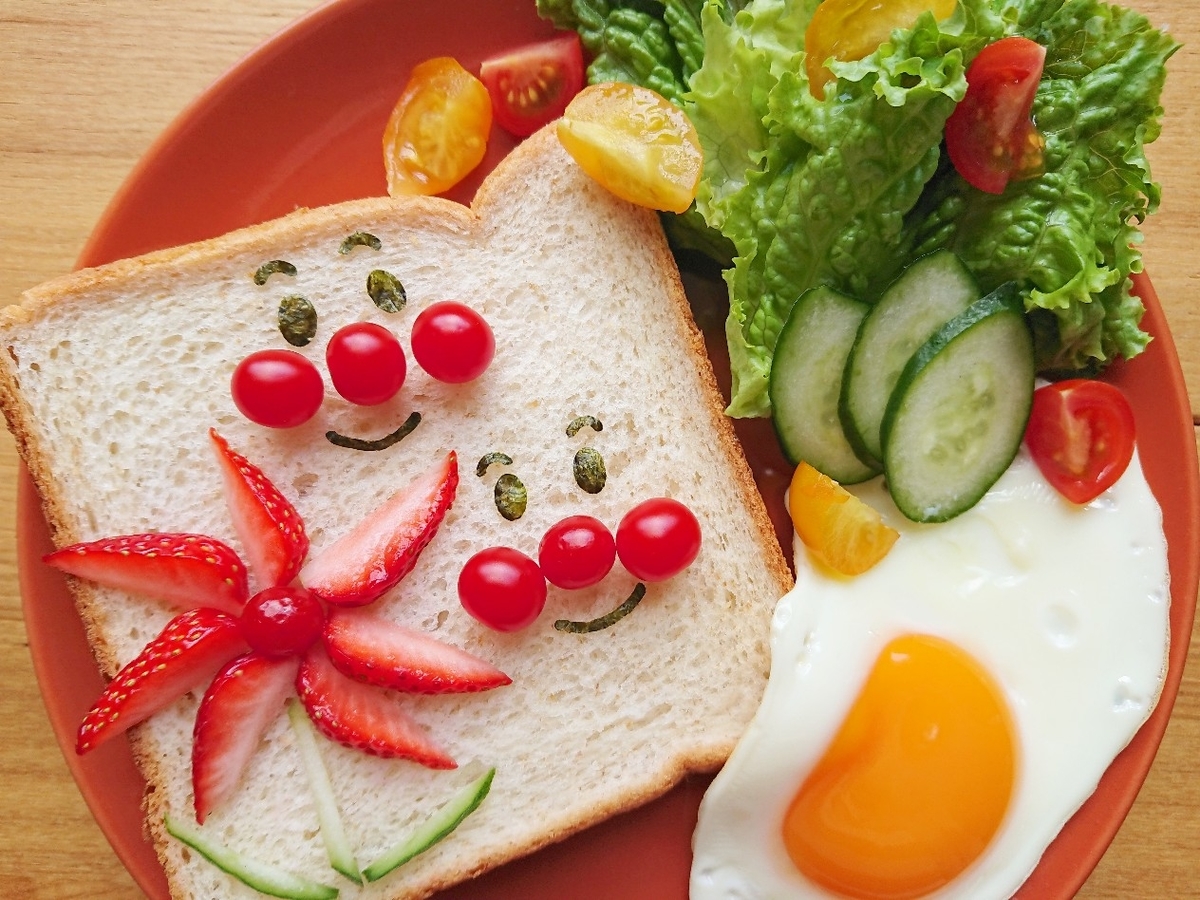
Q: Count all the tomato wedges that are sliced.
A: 7